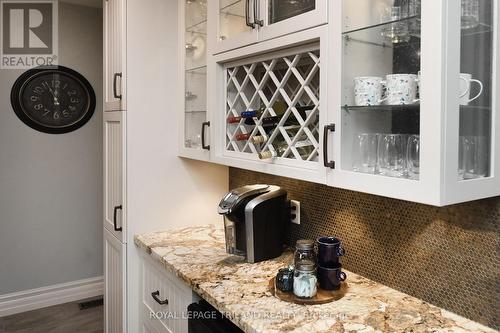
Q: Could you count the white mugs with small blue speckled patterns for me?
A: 2